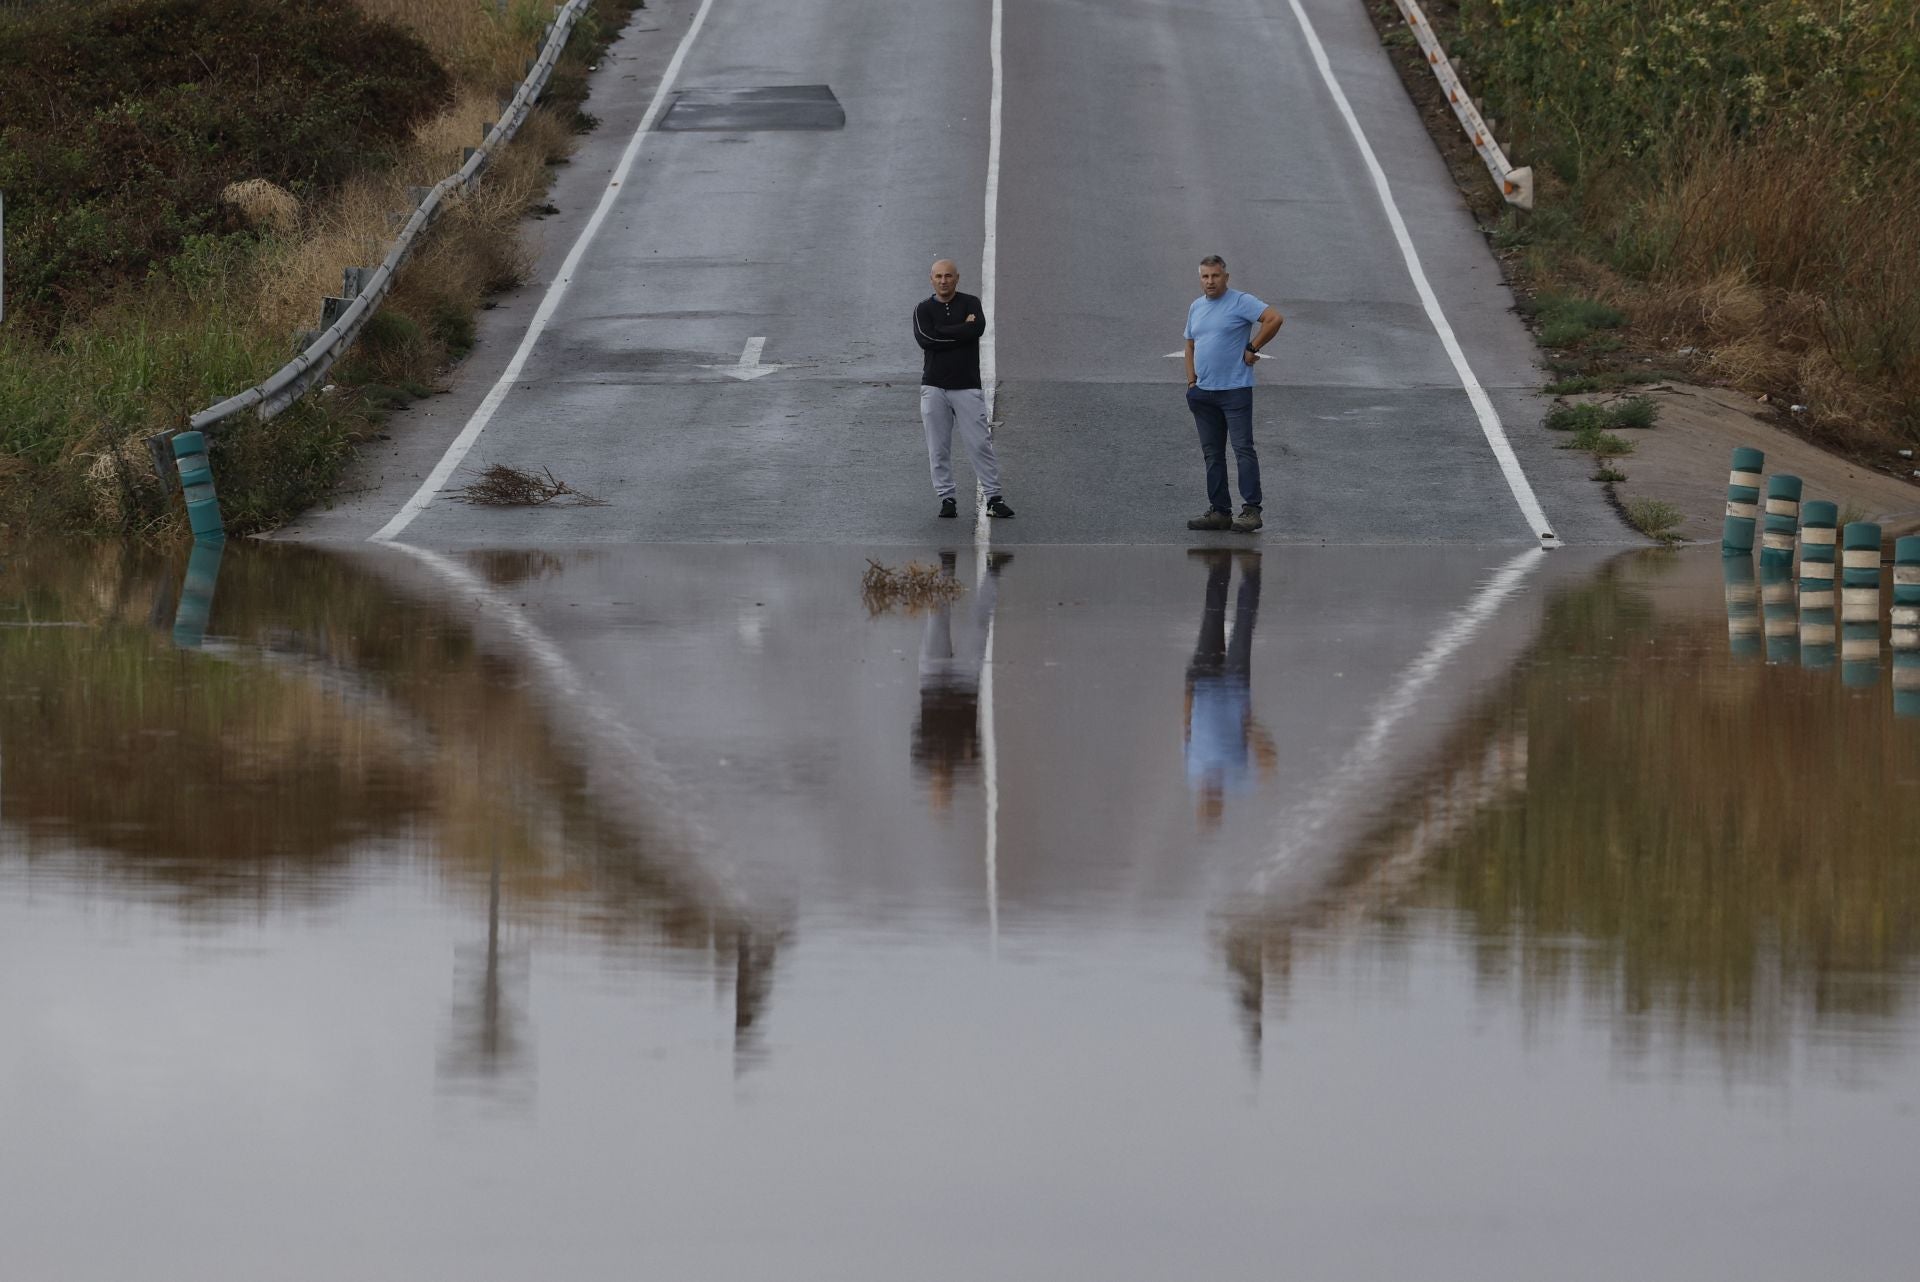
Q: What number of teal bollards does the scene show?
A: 6